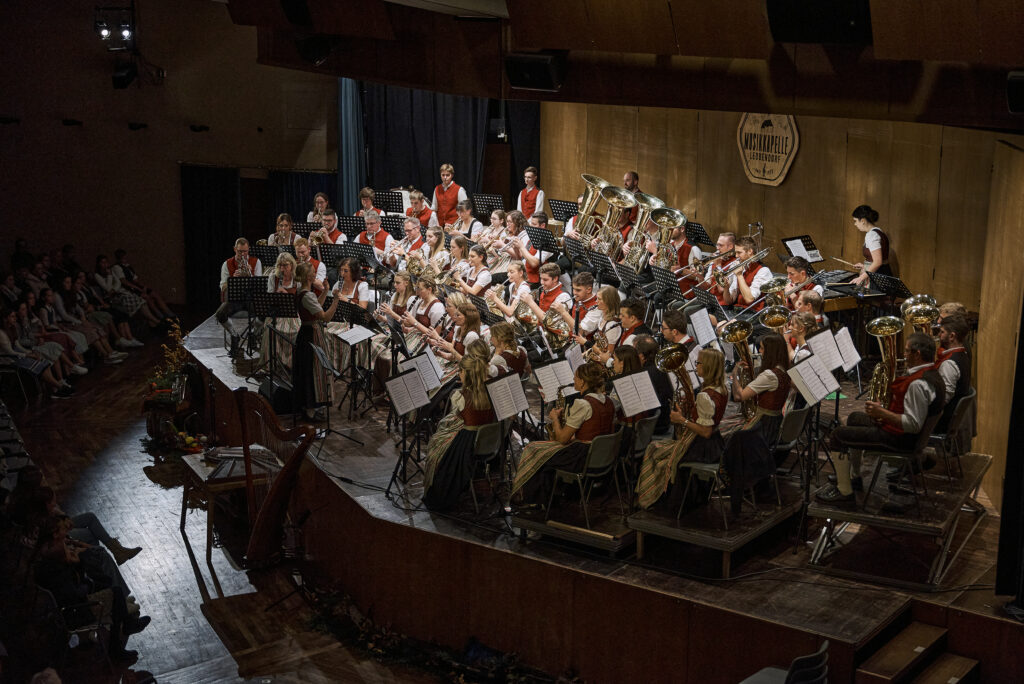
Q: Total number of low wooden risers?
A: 3